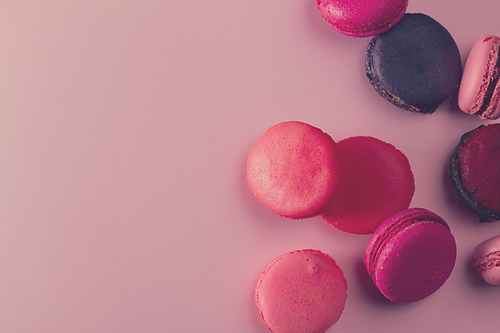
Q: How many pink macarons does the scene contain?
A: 7